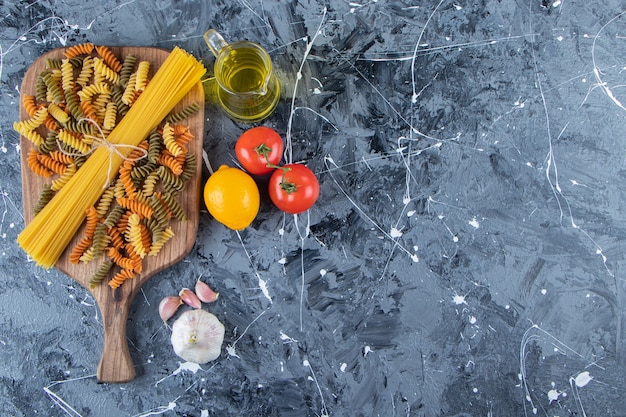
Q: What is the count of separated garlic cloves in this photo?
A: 3